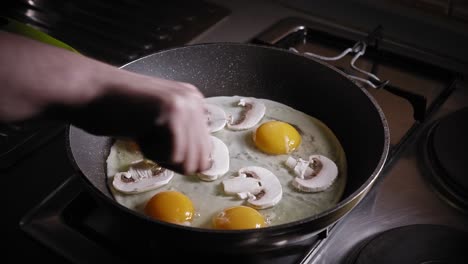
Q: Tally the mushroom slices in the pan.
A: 6